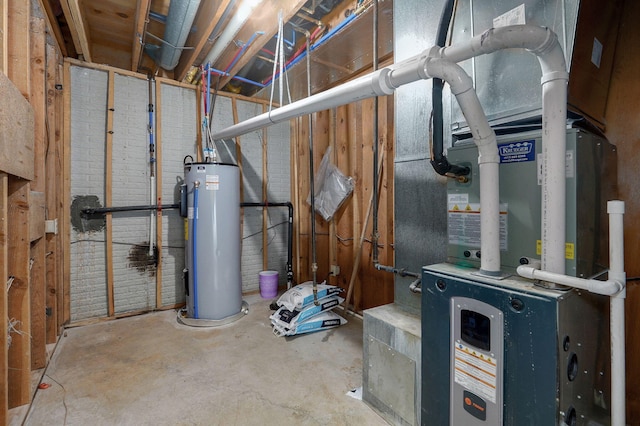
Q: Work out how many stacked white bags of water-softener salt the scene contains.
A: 3